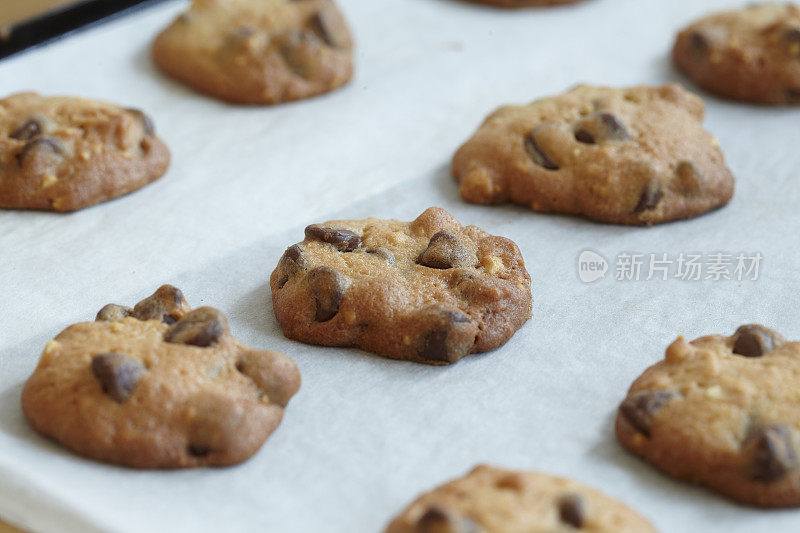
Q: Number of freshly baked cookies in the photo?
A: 9